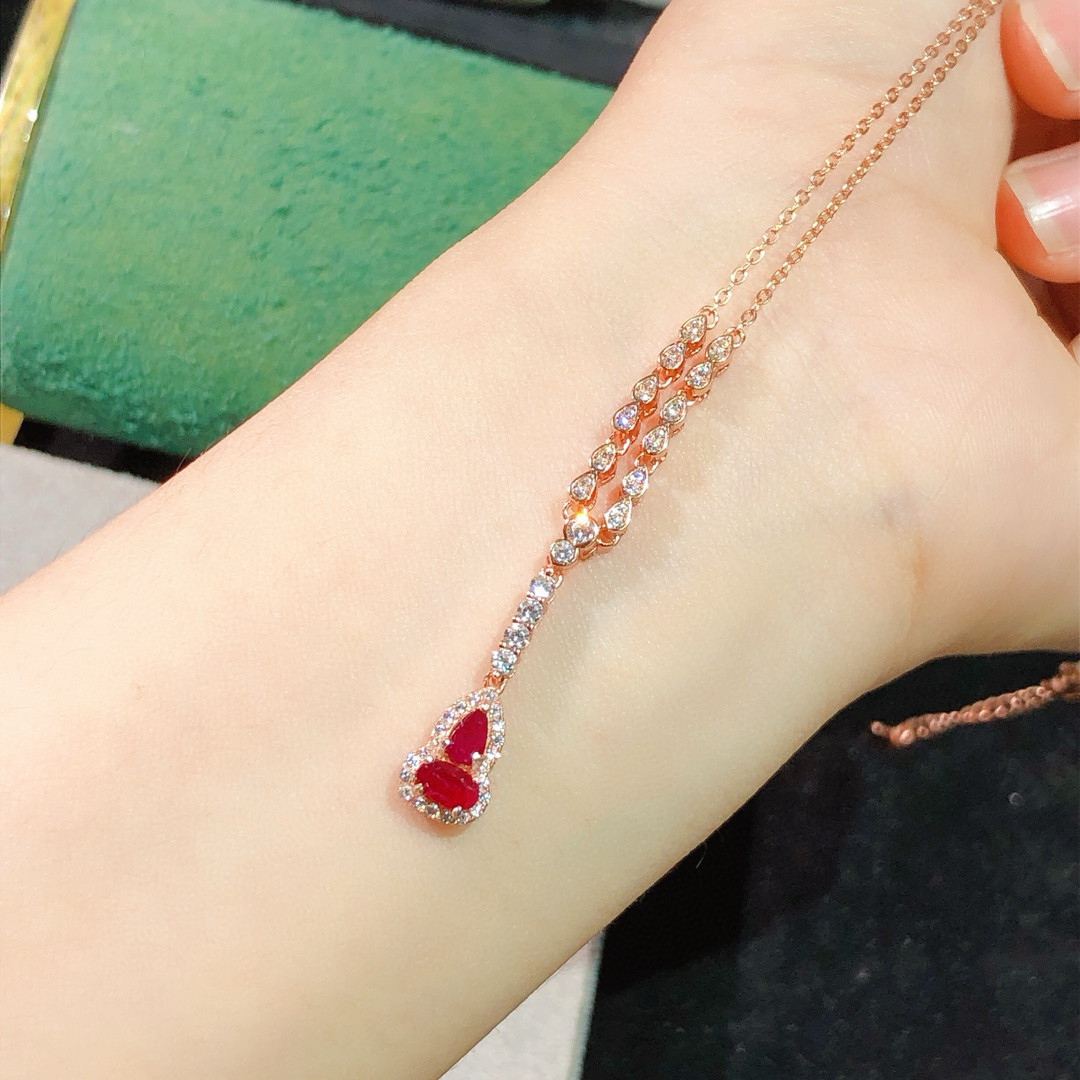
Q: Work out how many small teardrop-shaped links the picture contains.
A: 12